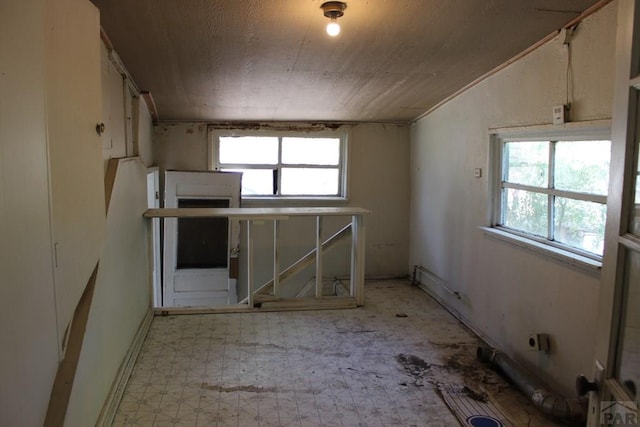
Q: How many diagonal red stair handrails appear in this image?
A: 0